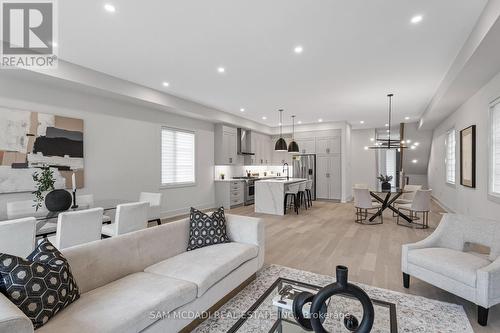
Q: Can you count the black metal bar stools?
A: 3